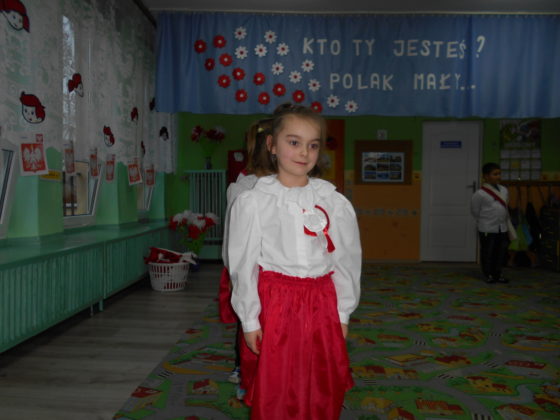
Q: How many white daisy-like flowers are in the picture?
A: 11